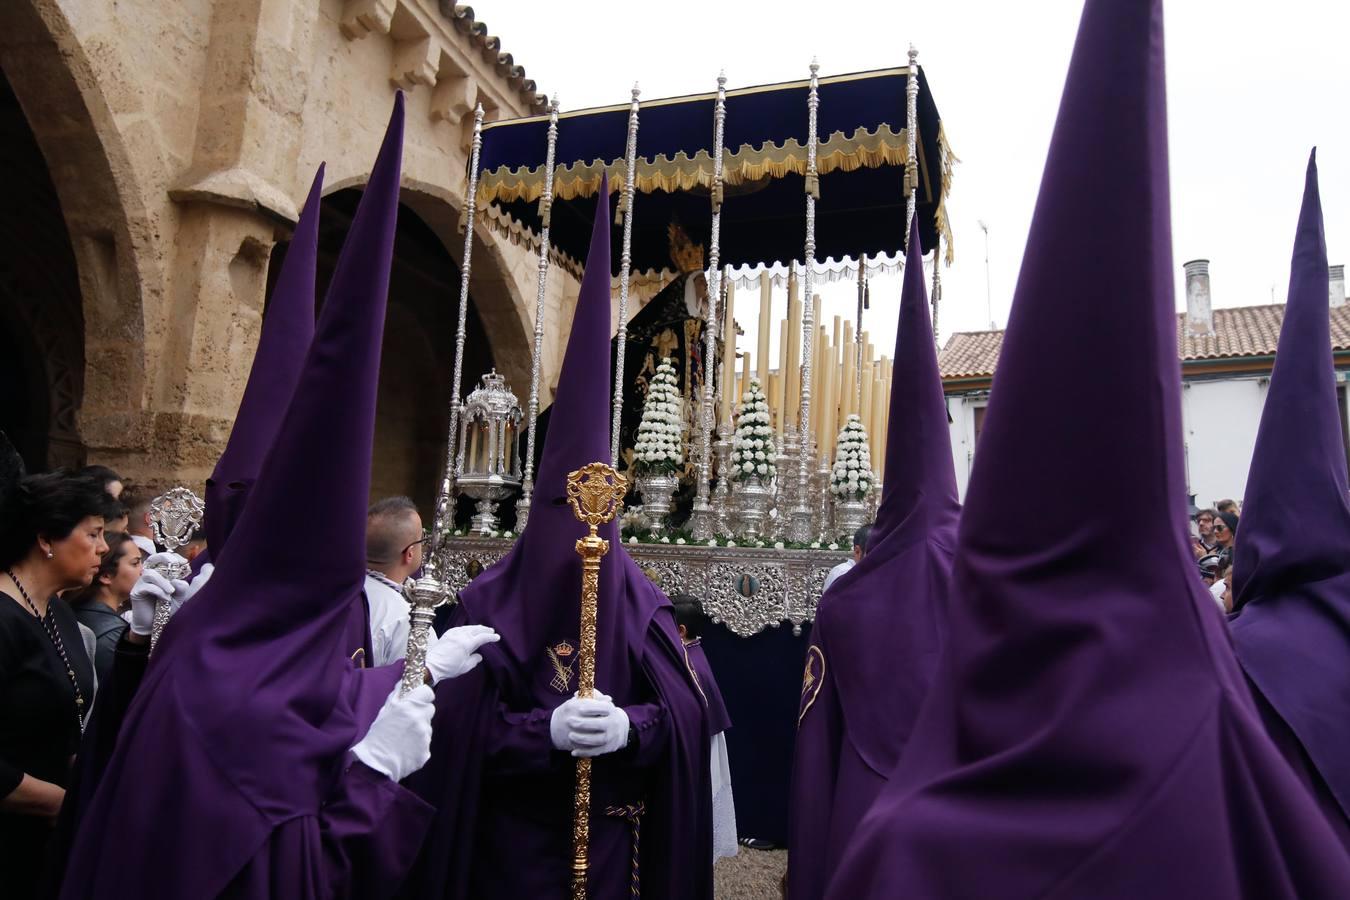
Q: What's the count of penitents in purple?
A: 6